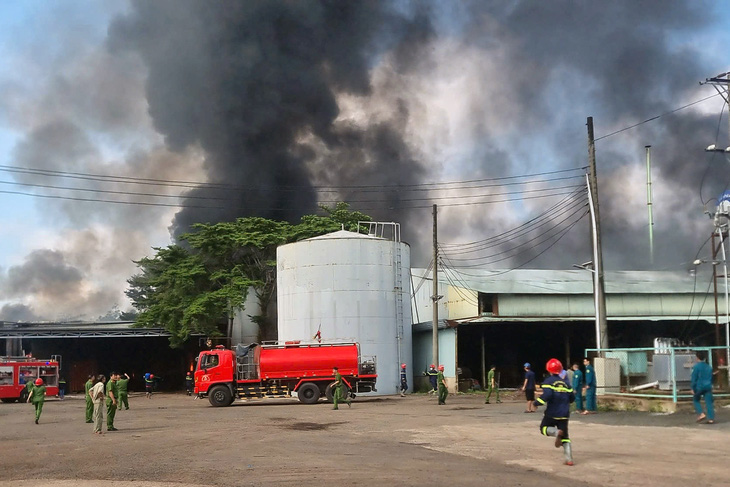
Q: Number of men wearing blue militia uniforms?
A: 3